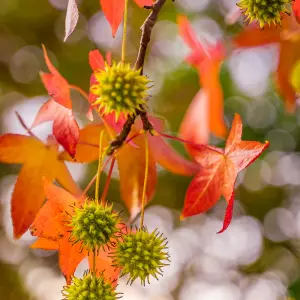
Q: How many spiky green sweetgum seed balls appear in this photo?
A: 5